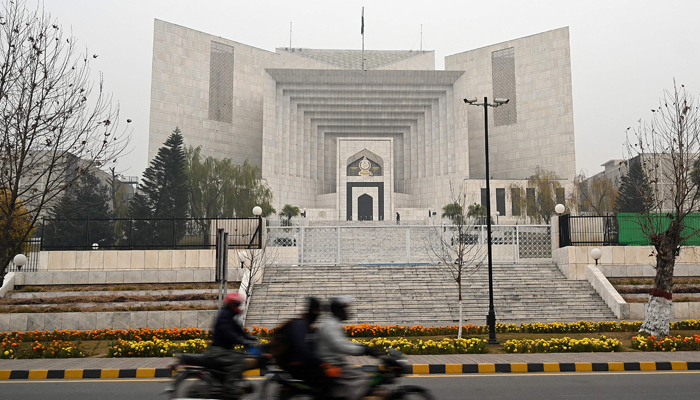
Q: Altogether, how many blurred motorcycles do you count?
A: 2